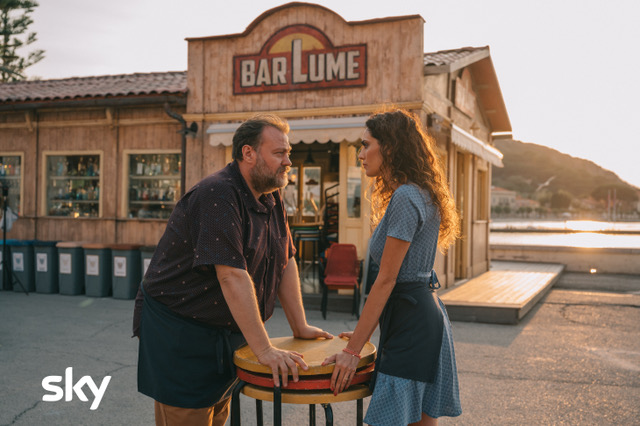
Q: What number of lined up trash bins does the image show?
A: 7